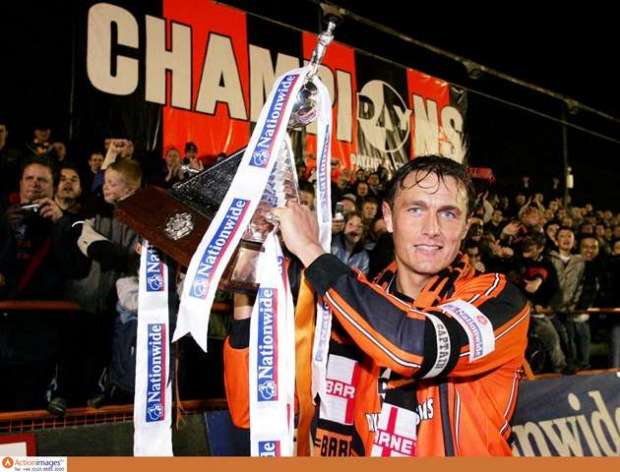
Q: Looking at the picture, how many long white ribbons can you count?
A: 4